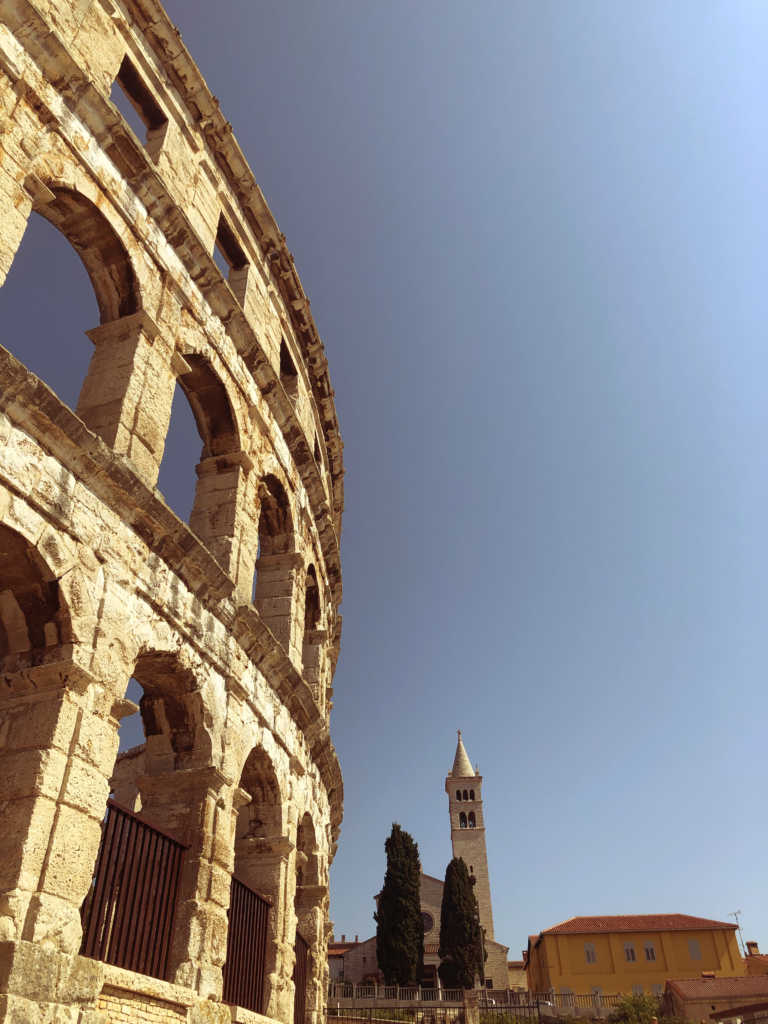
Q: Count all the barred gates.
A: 3